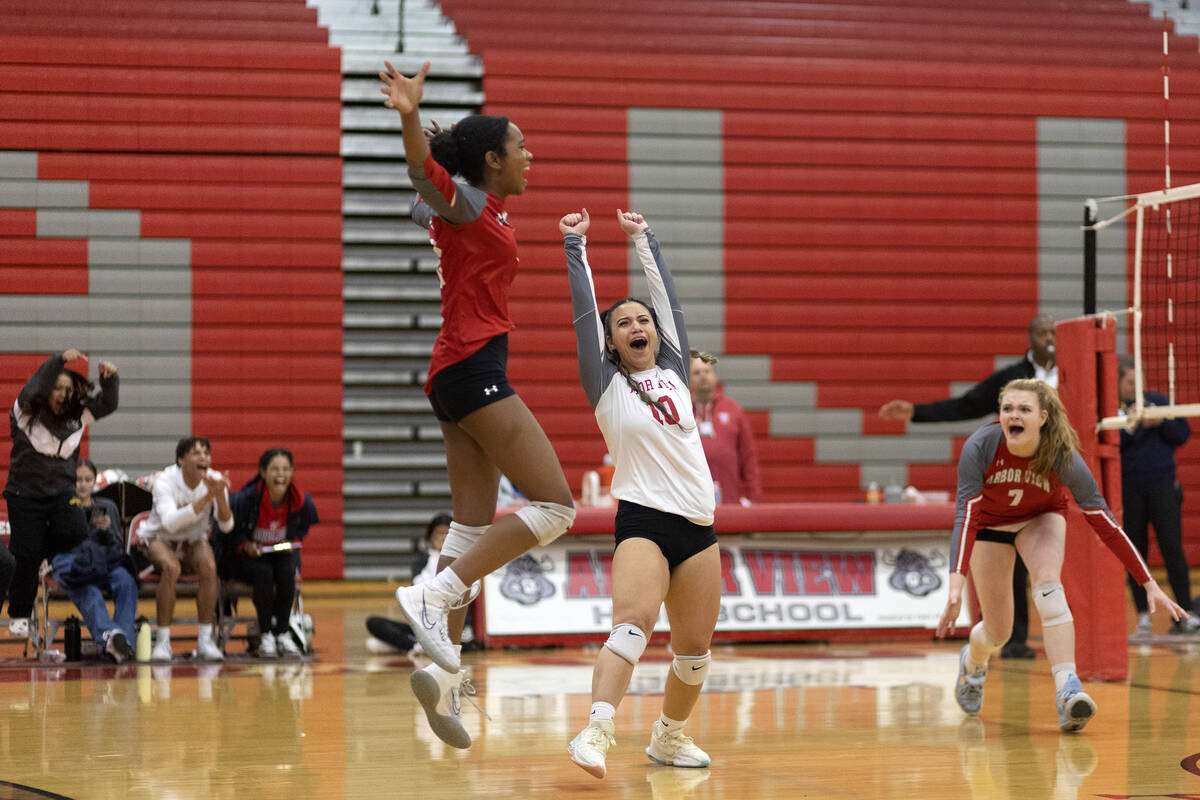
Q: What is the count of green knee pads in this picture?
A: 0